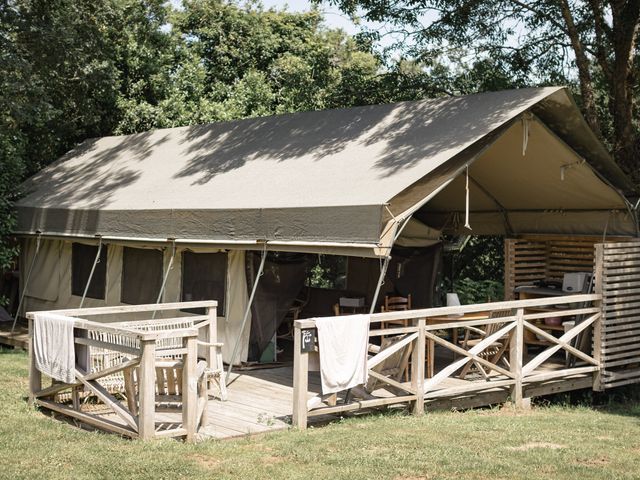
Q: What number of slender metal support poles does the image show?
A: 5